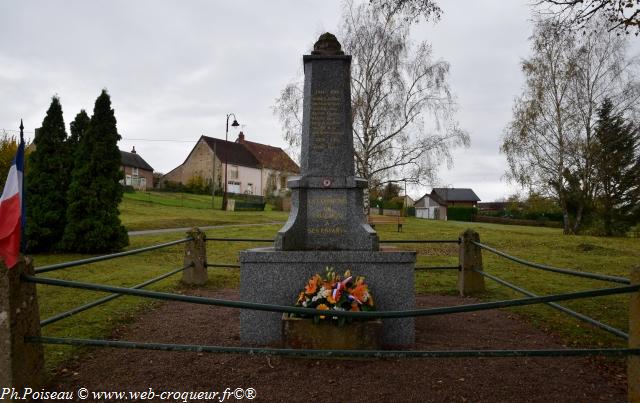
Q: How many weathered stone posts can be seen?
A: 4